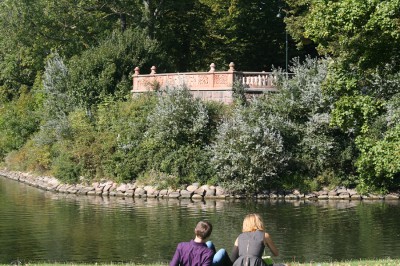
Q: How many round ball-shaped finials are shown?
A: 4